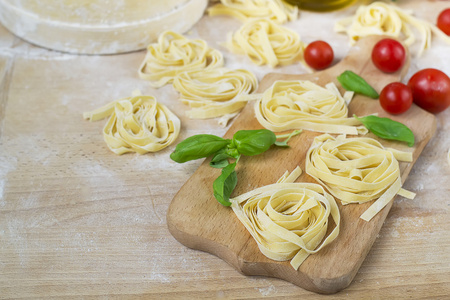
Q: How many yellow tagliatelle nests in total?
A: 9